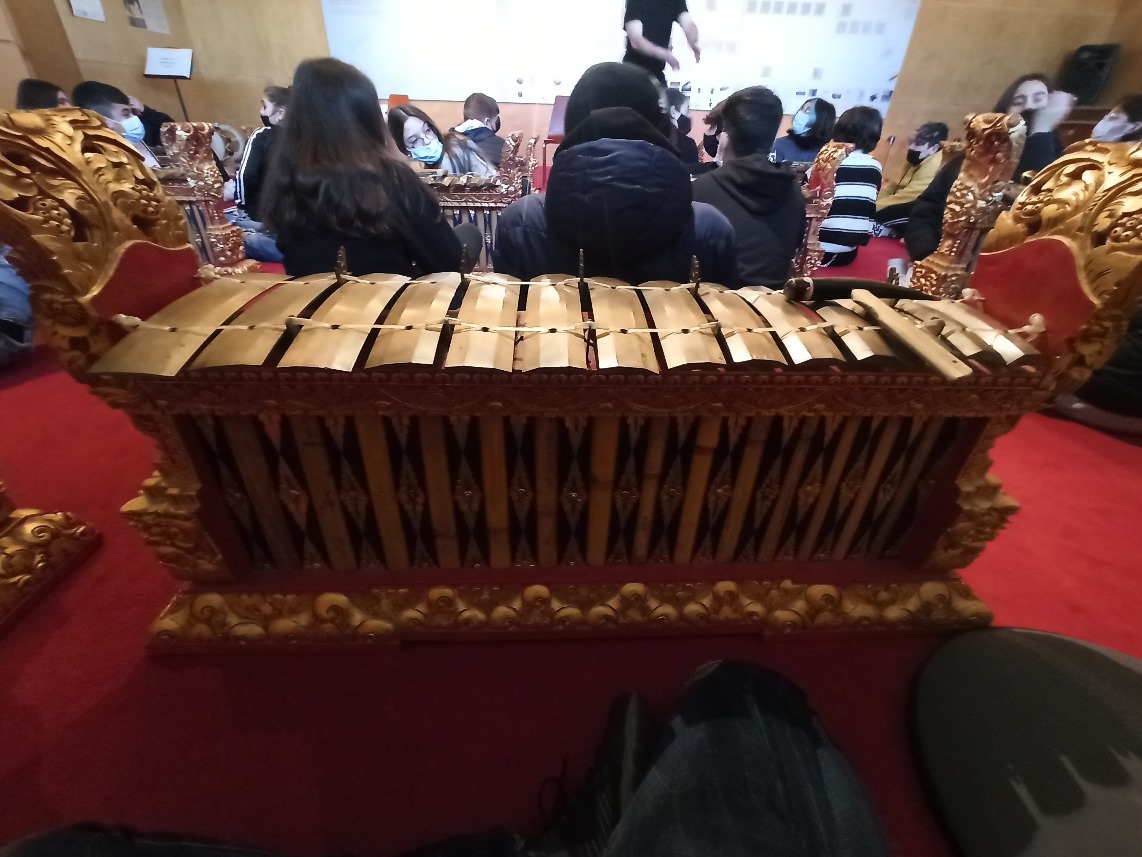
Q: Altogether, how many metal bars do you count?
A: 14